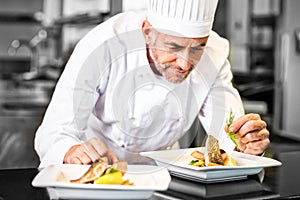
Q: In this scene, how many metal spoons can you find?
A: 0